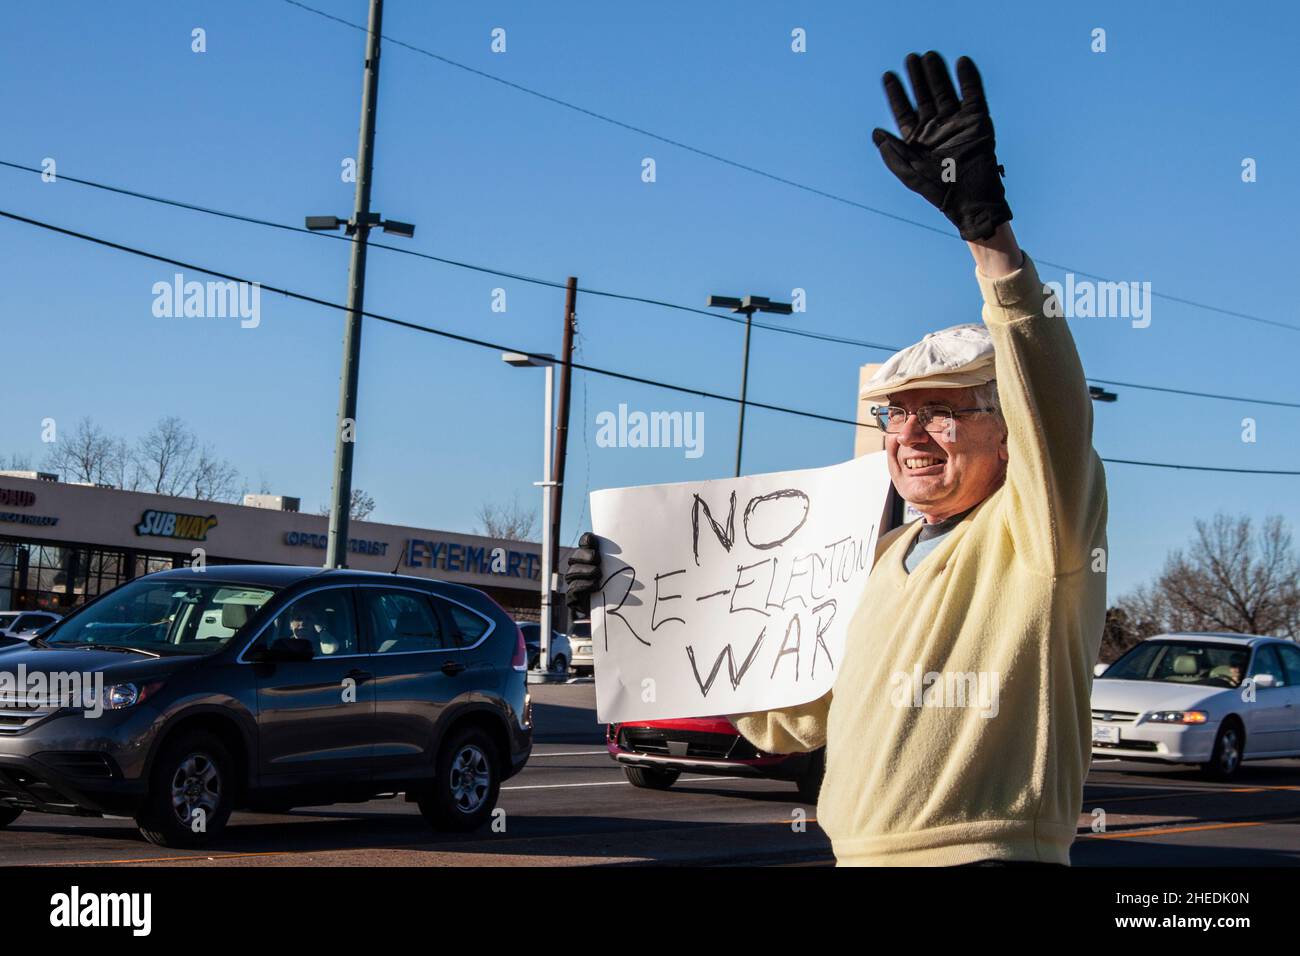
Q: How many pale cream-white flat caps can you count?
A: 1